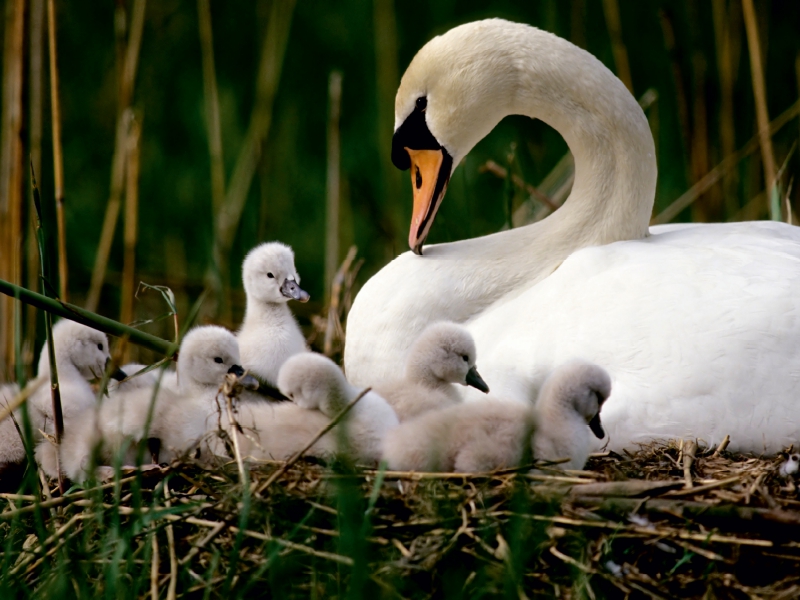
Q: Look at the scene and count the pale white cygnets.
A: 6